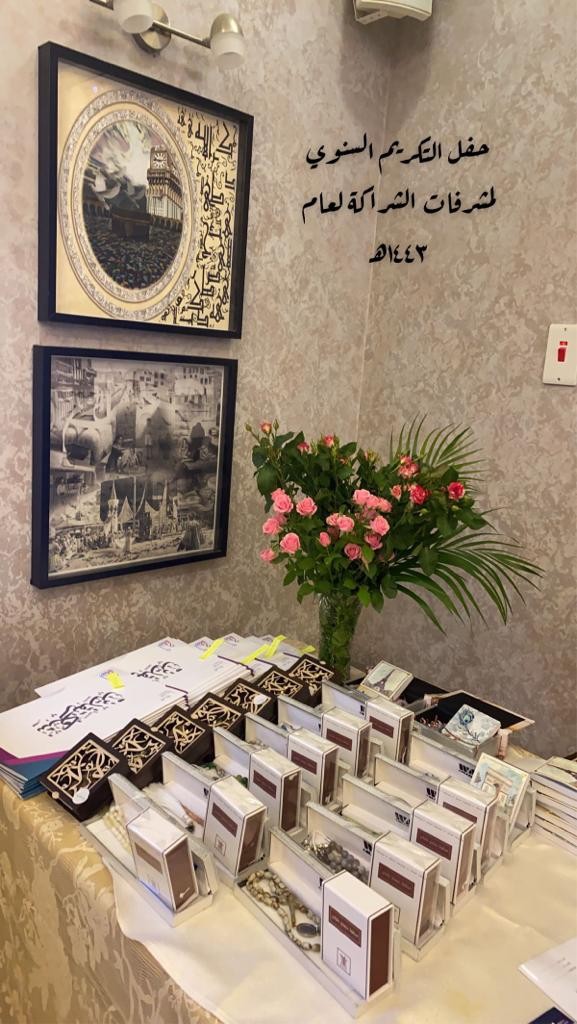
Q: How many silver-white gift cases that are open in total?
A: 11